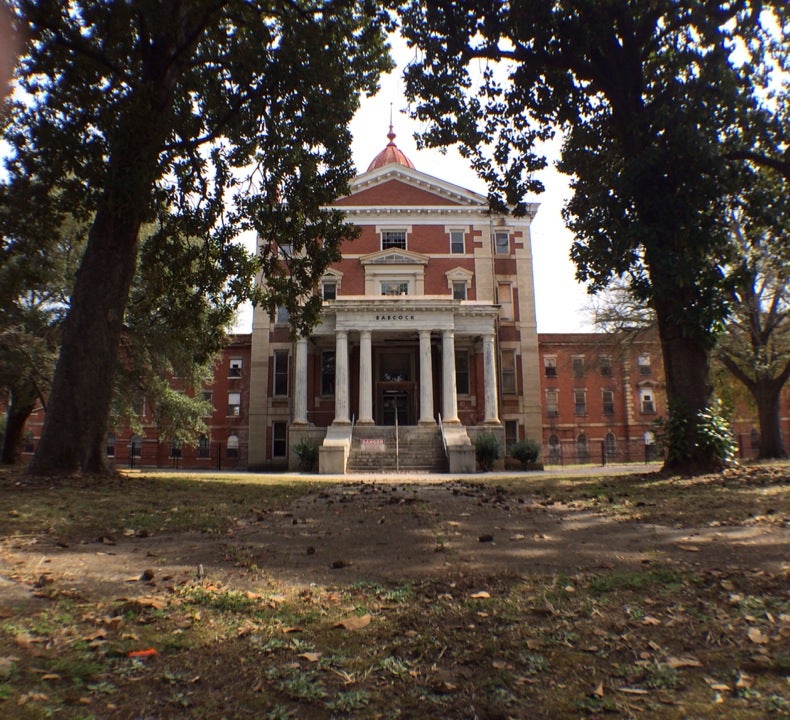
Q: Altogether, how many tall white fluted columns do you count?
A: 6